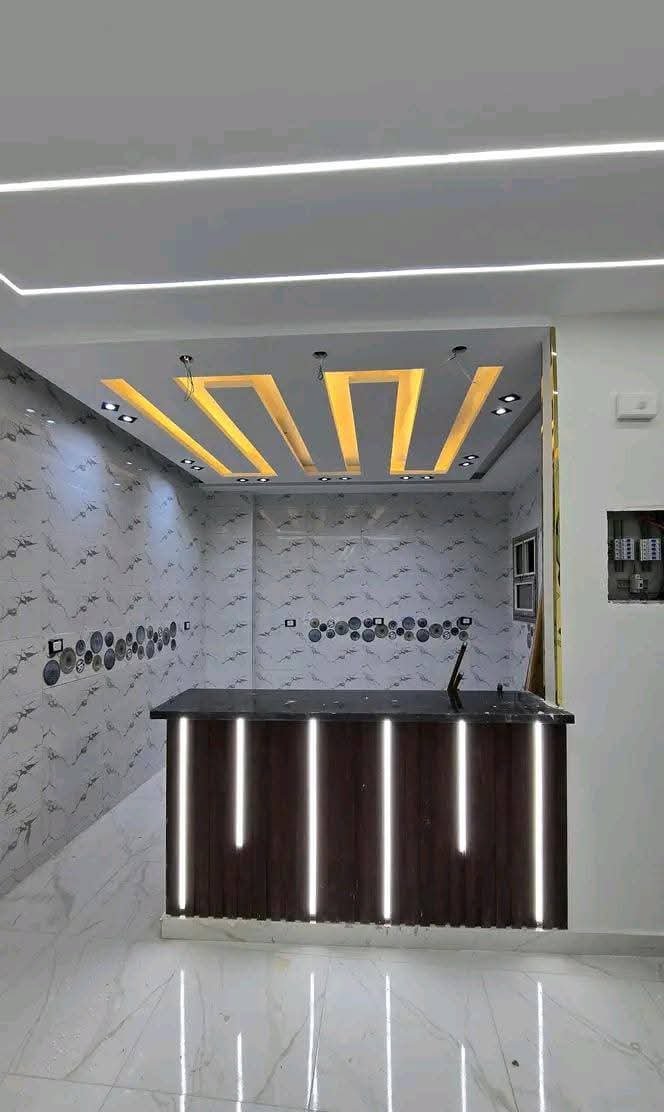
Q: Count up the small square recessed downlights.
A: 14